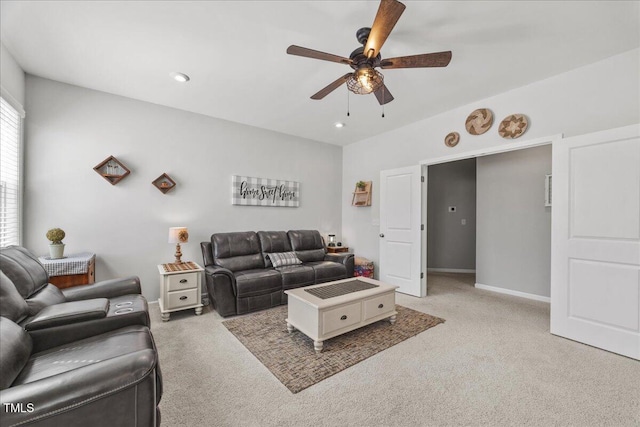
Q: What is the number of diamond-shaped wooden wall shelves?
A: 2